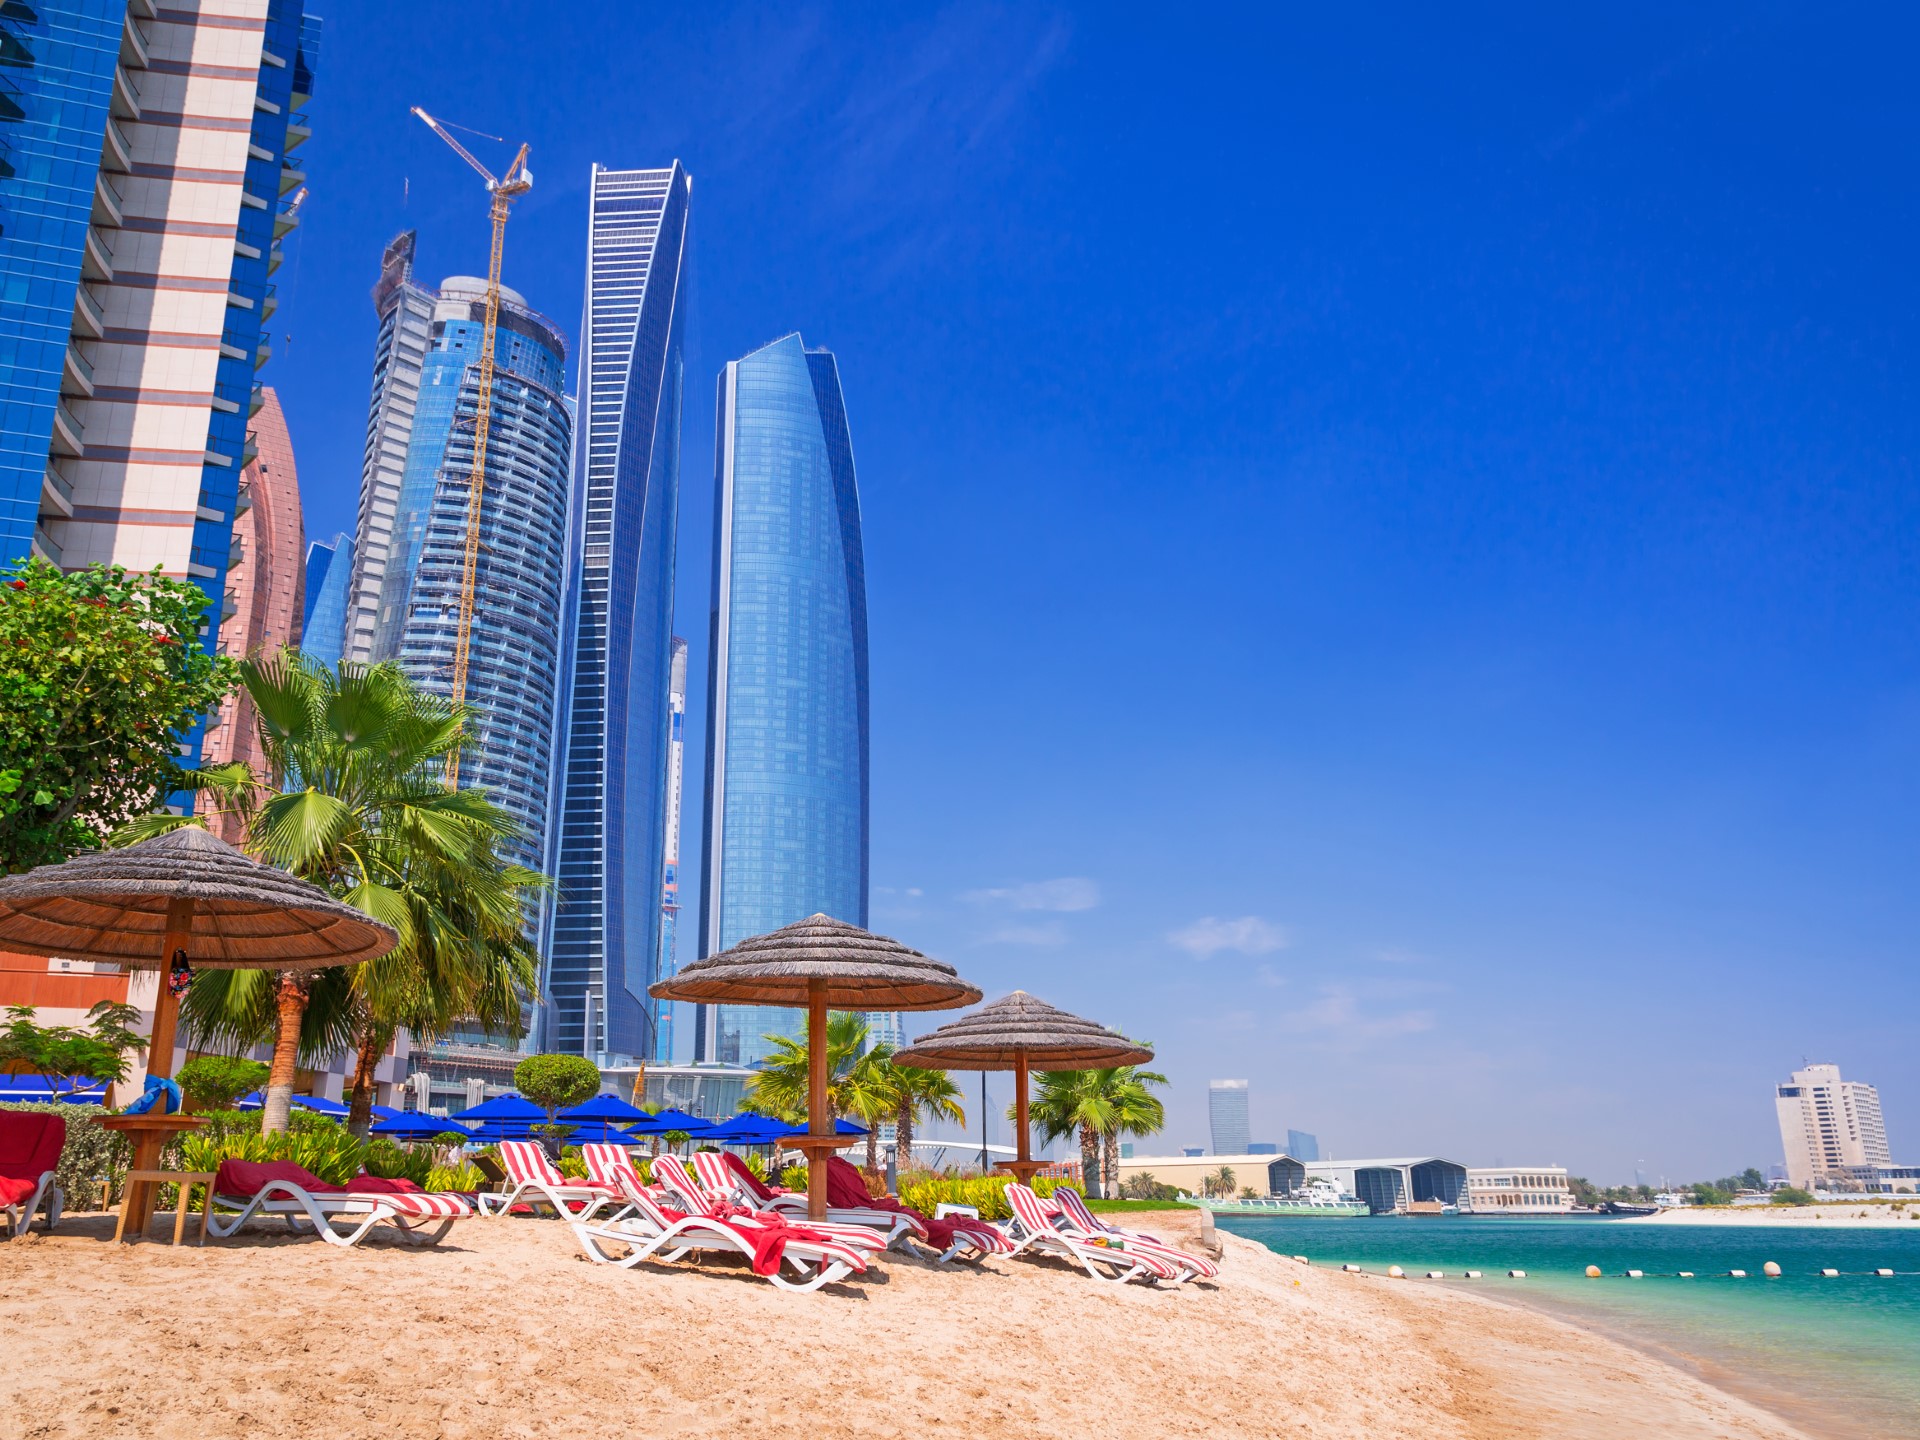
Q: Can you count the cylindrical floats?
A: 10